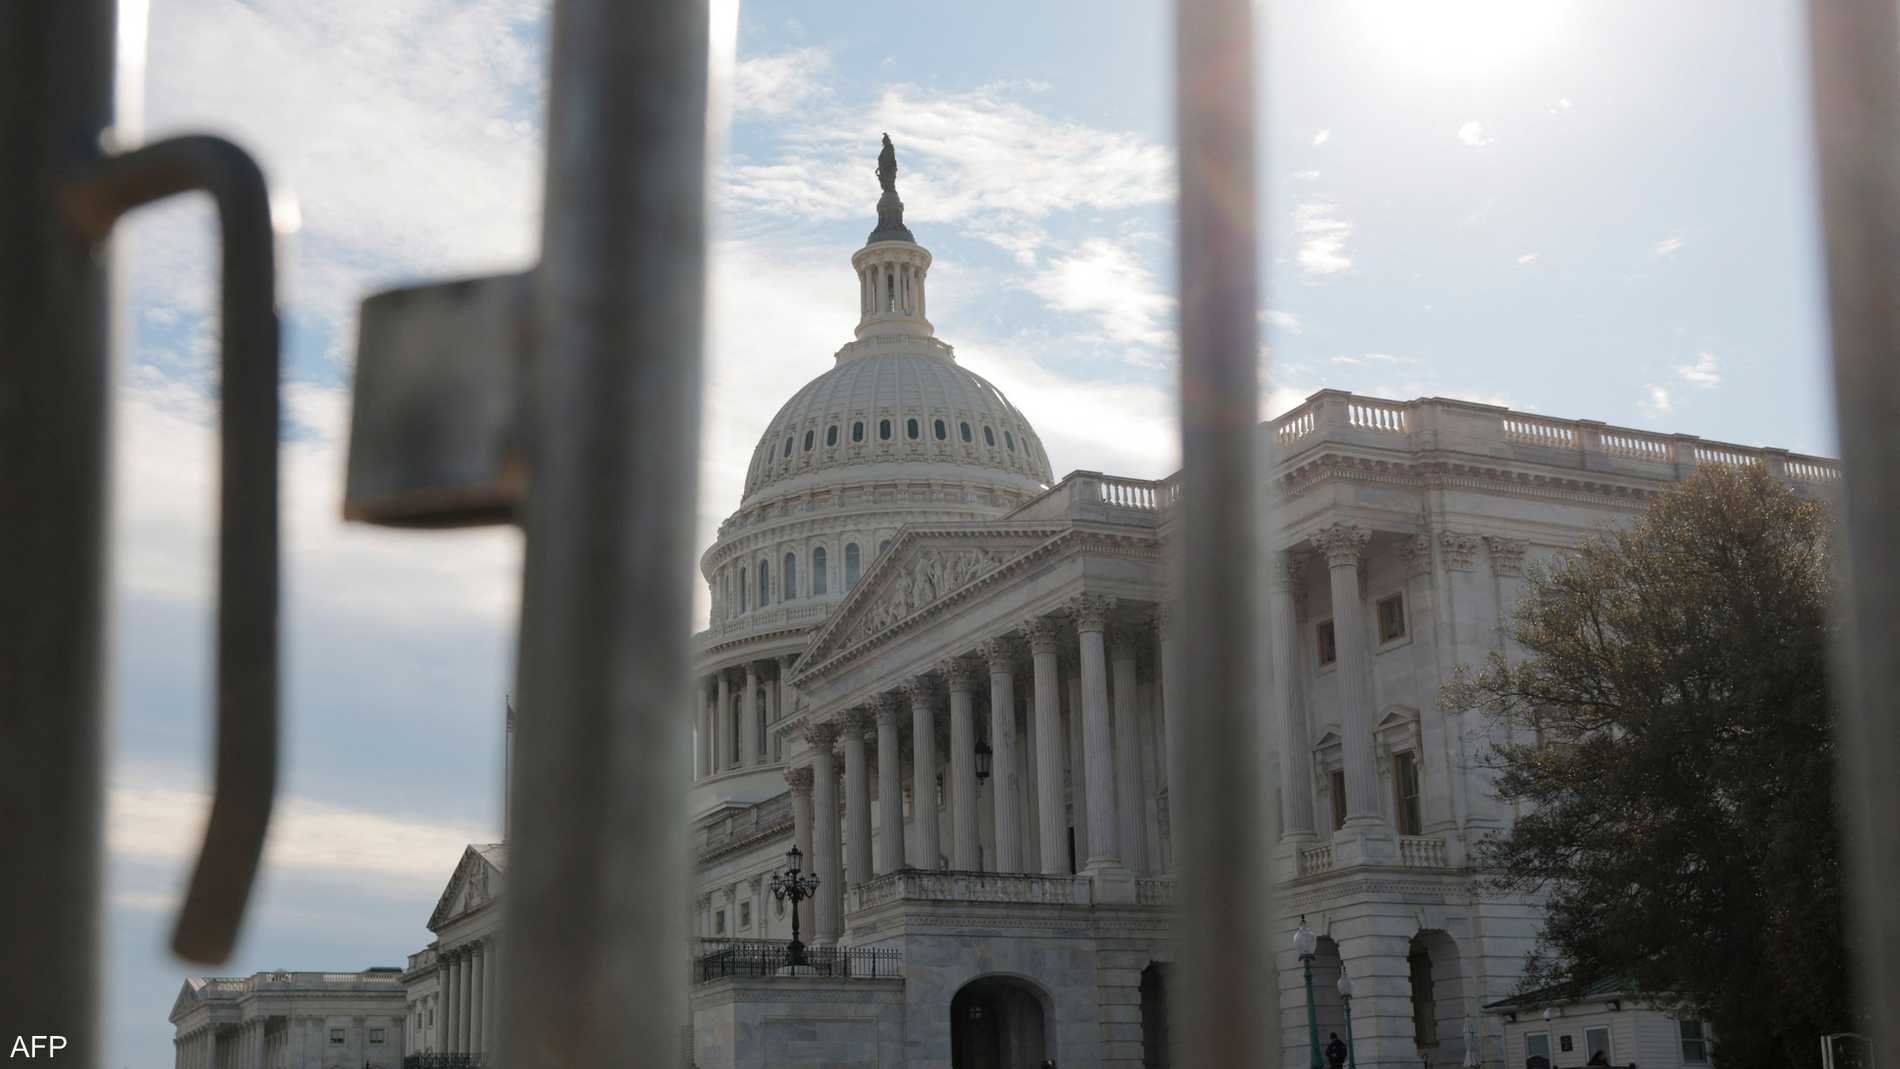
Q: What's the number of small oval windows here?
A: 12